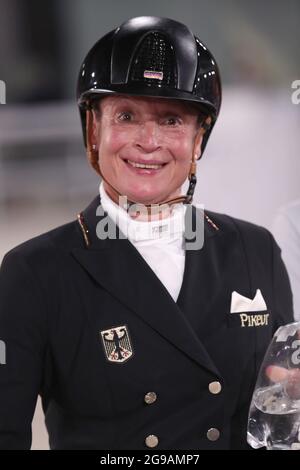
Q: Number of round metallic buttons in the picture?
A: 4